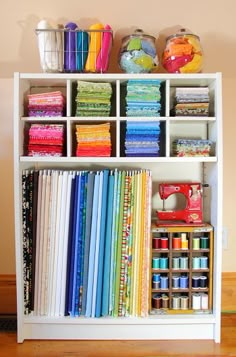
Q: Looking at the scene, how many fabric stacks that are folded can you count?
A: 8